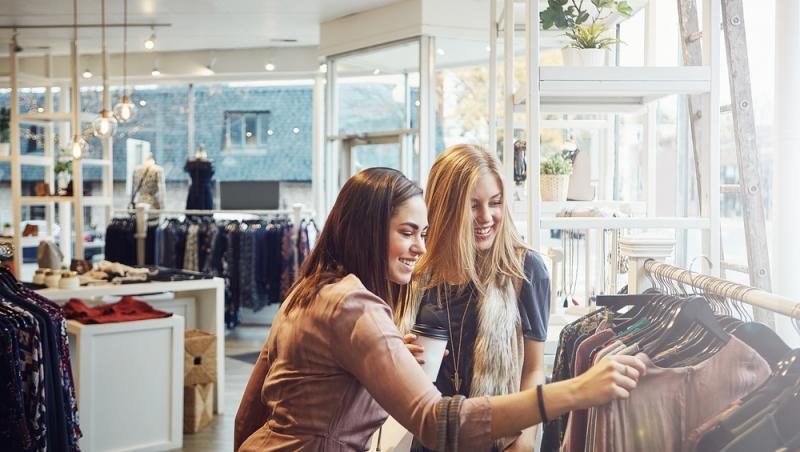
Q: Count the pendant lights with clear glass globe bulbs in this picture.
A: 3